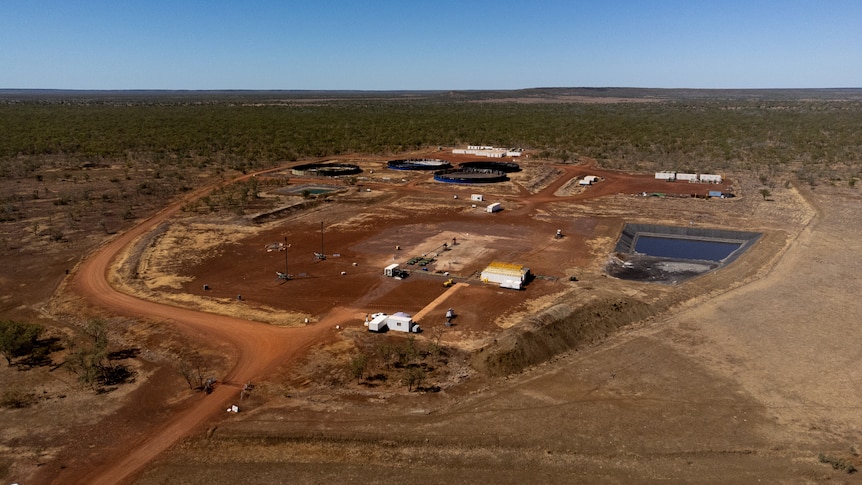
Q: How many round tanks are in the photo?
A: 4